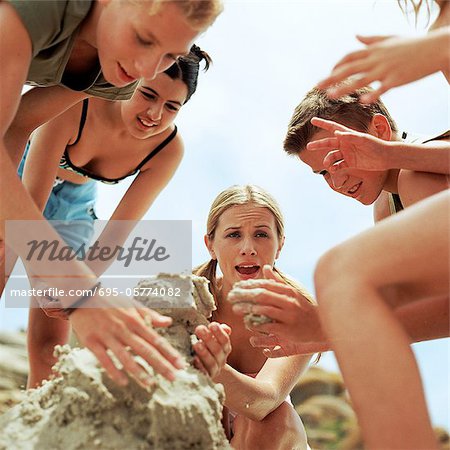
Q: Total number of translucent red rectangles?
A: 0